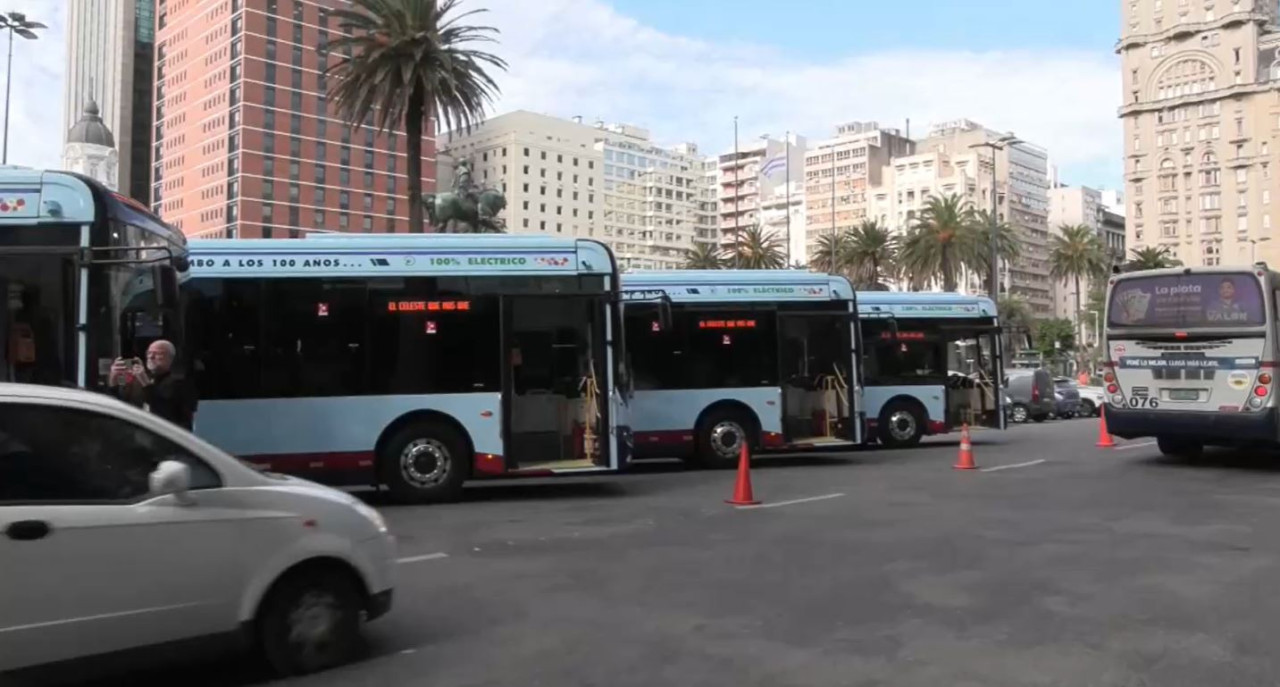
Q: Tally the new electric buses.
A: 4